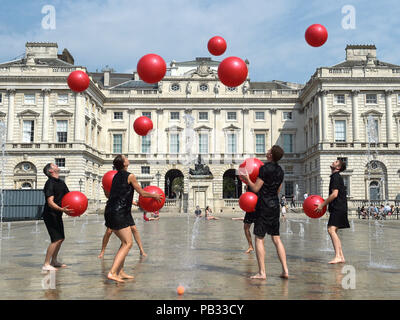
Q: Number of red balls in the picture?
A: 12